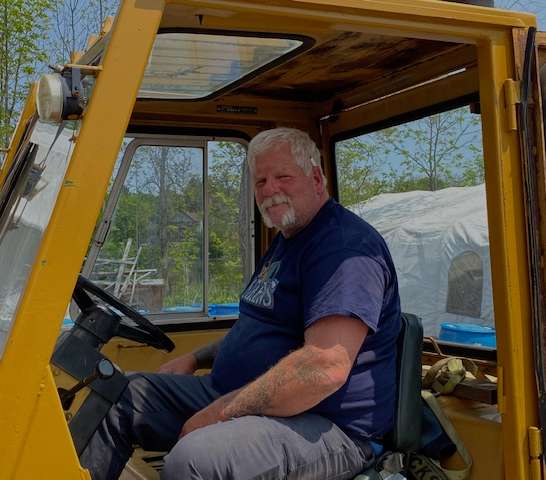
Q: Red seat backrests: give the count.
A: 0